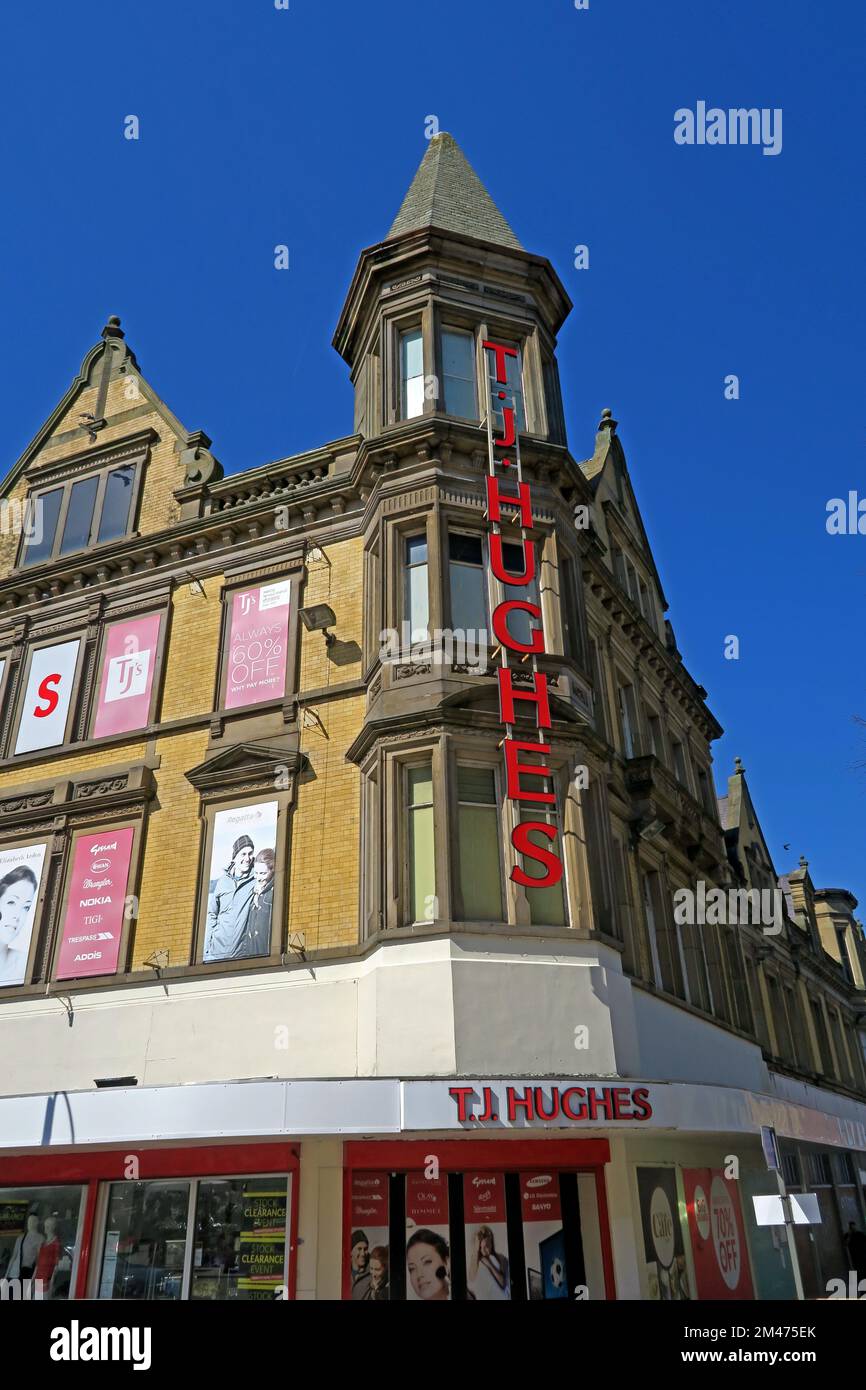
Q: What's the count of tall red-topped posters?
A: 4